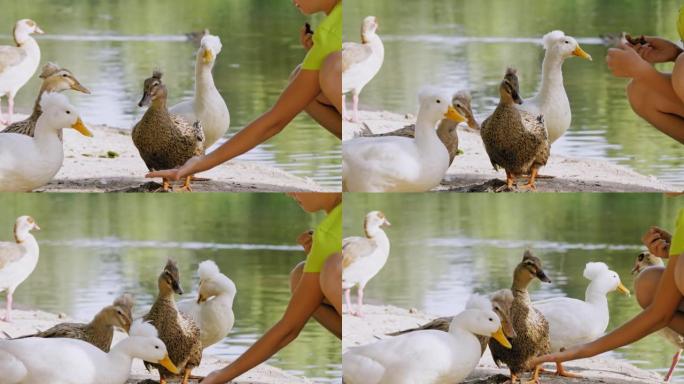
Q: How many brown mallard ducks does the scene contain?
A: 8